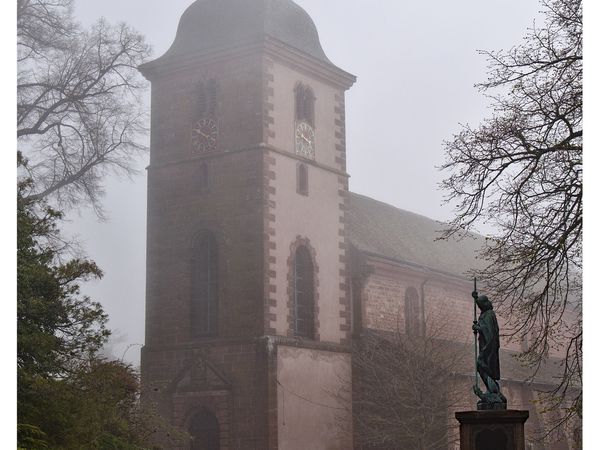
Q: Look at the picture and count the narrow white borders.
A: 2